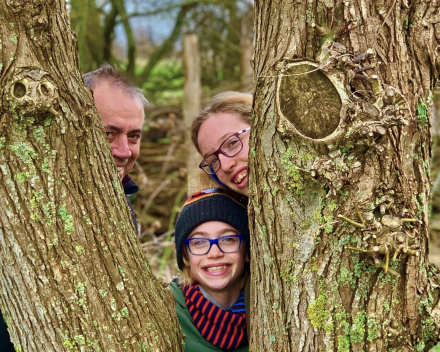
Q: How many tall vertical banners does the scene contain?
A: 0